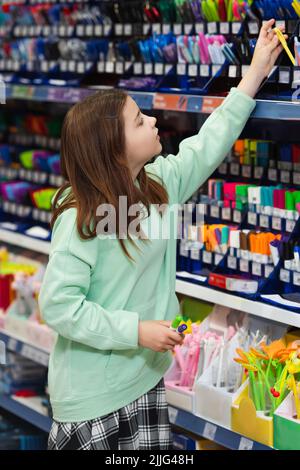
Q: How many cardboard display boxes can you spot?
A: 4